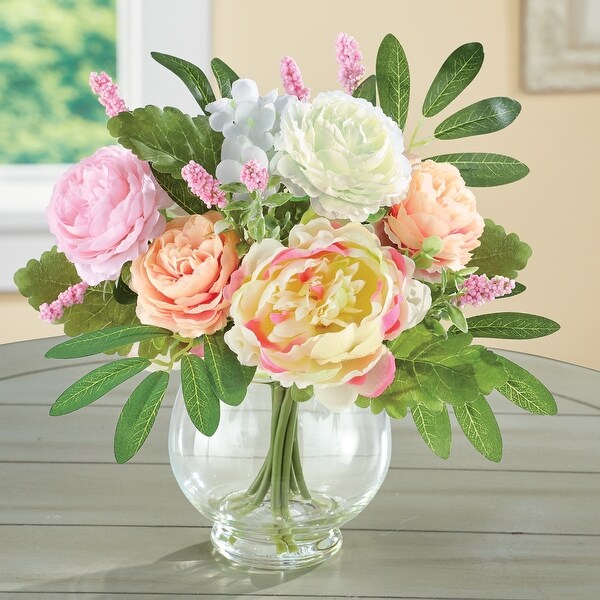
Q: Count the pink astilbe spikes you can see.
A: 7